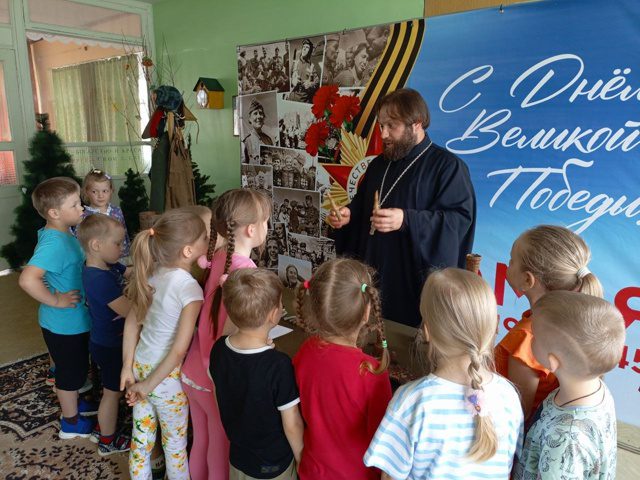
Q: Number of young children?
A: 11